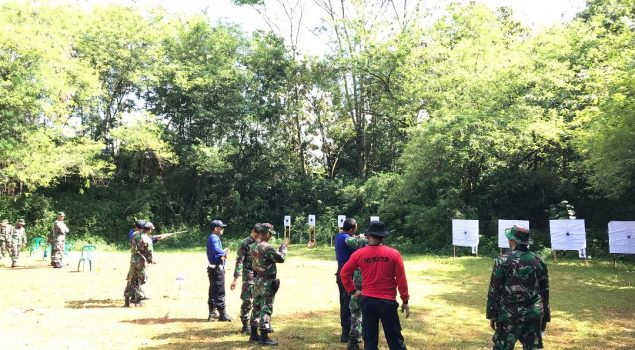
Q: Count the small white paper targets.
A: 4